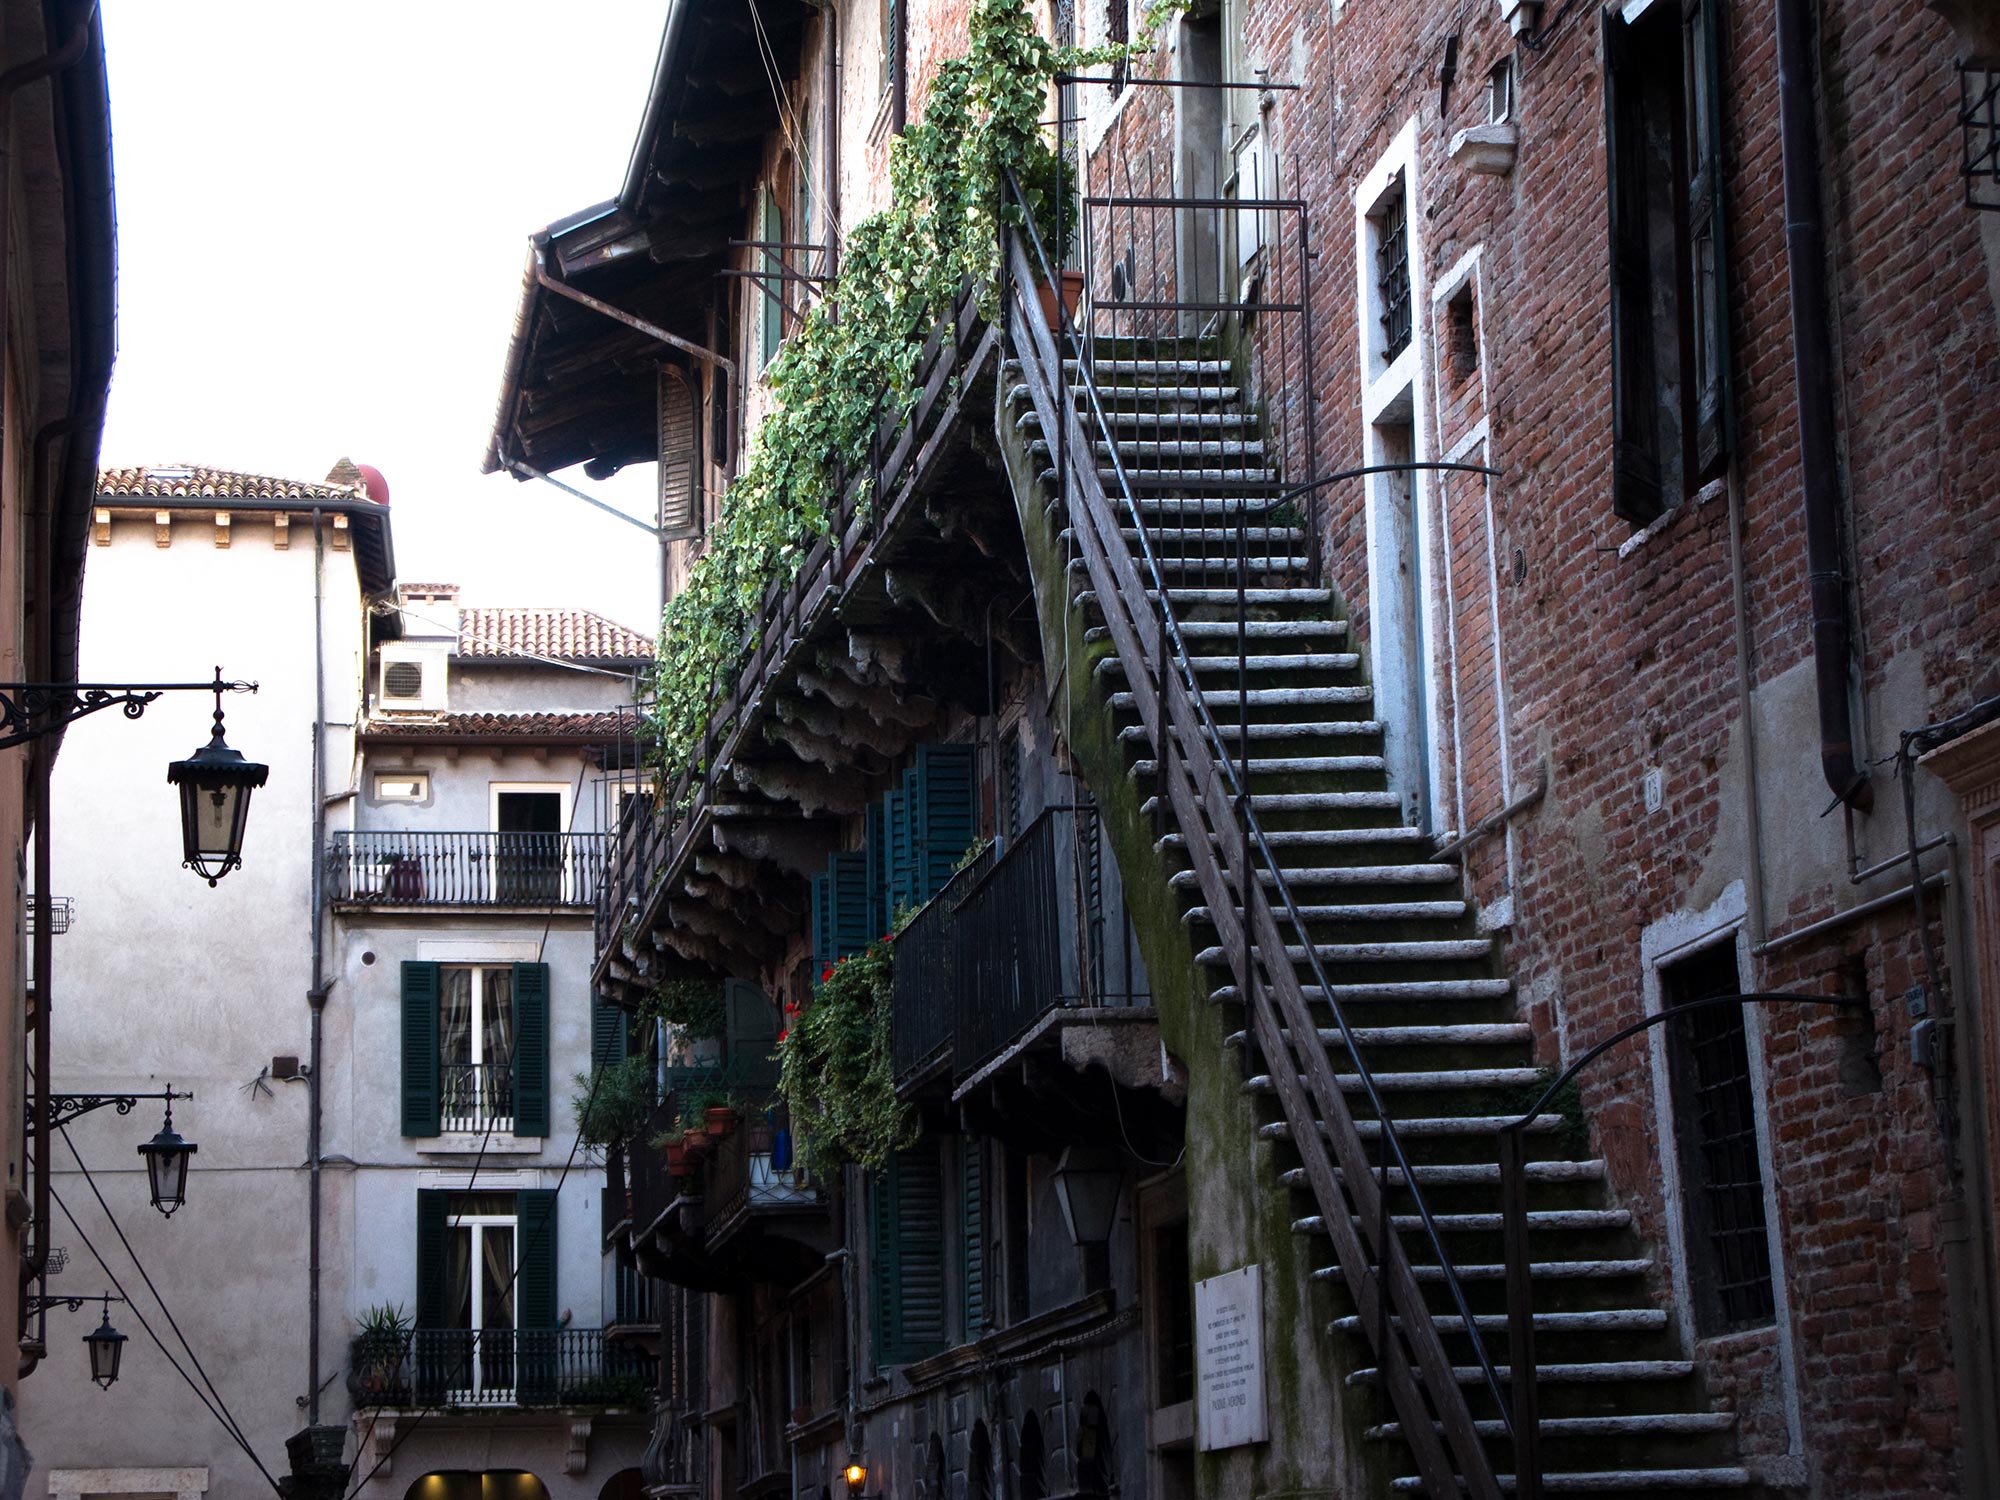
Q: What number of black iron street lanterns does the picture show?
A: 3